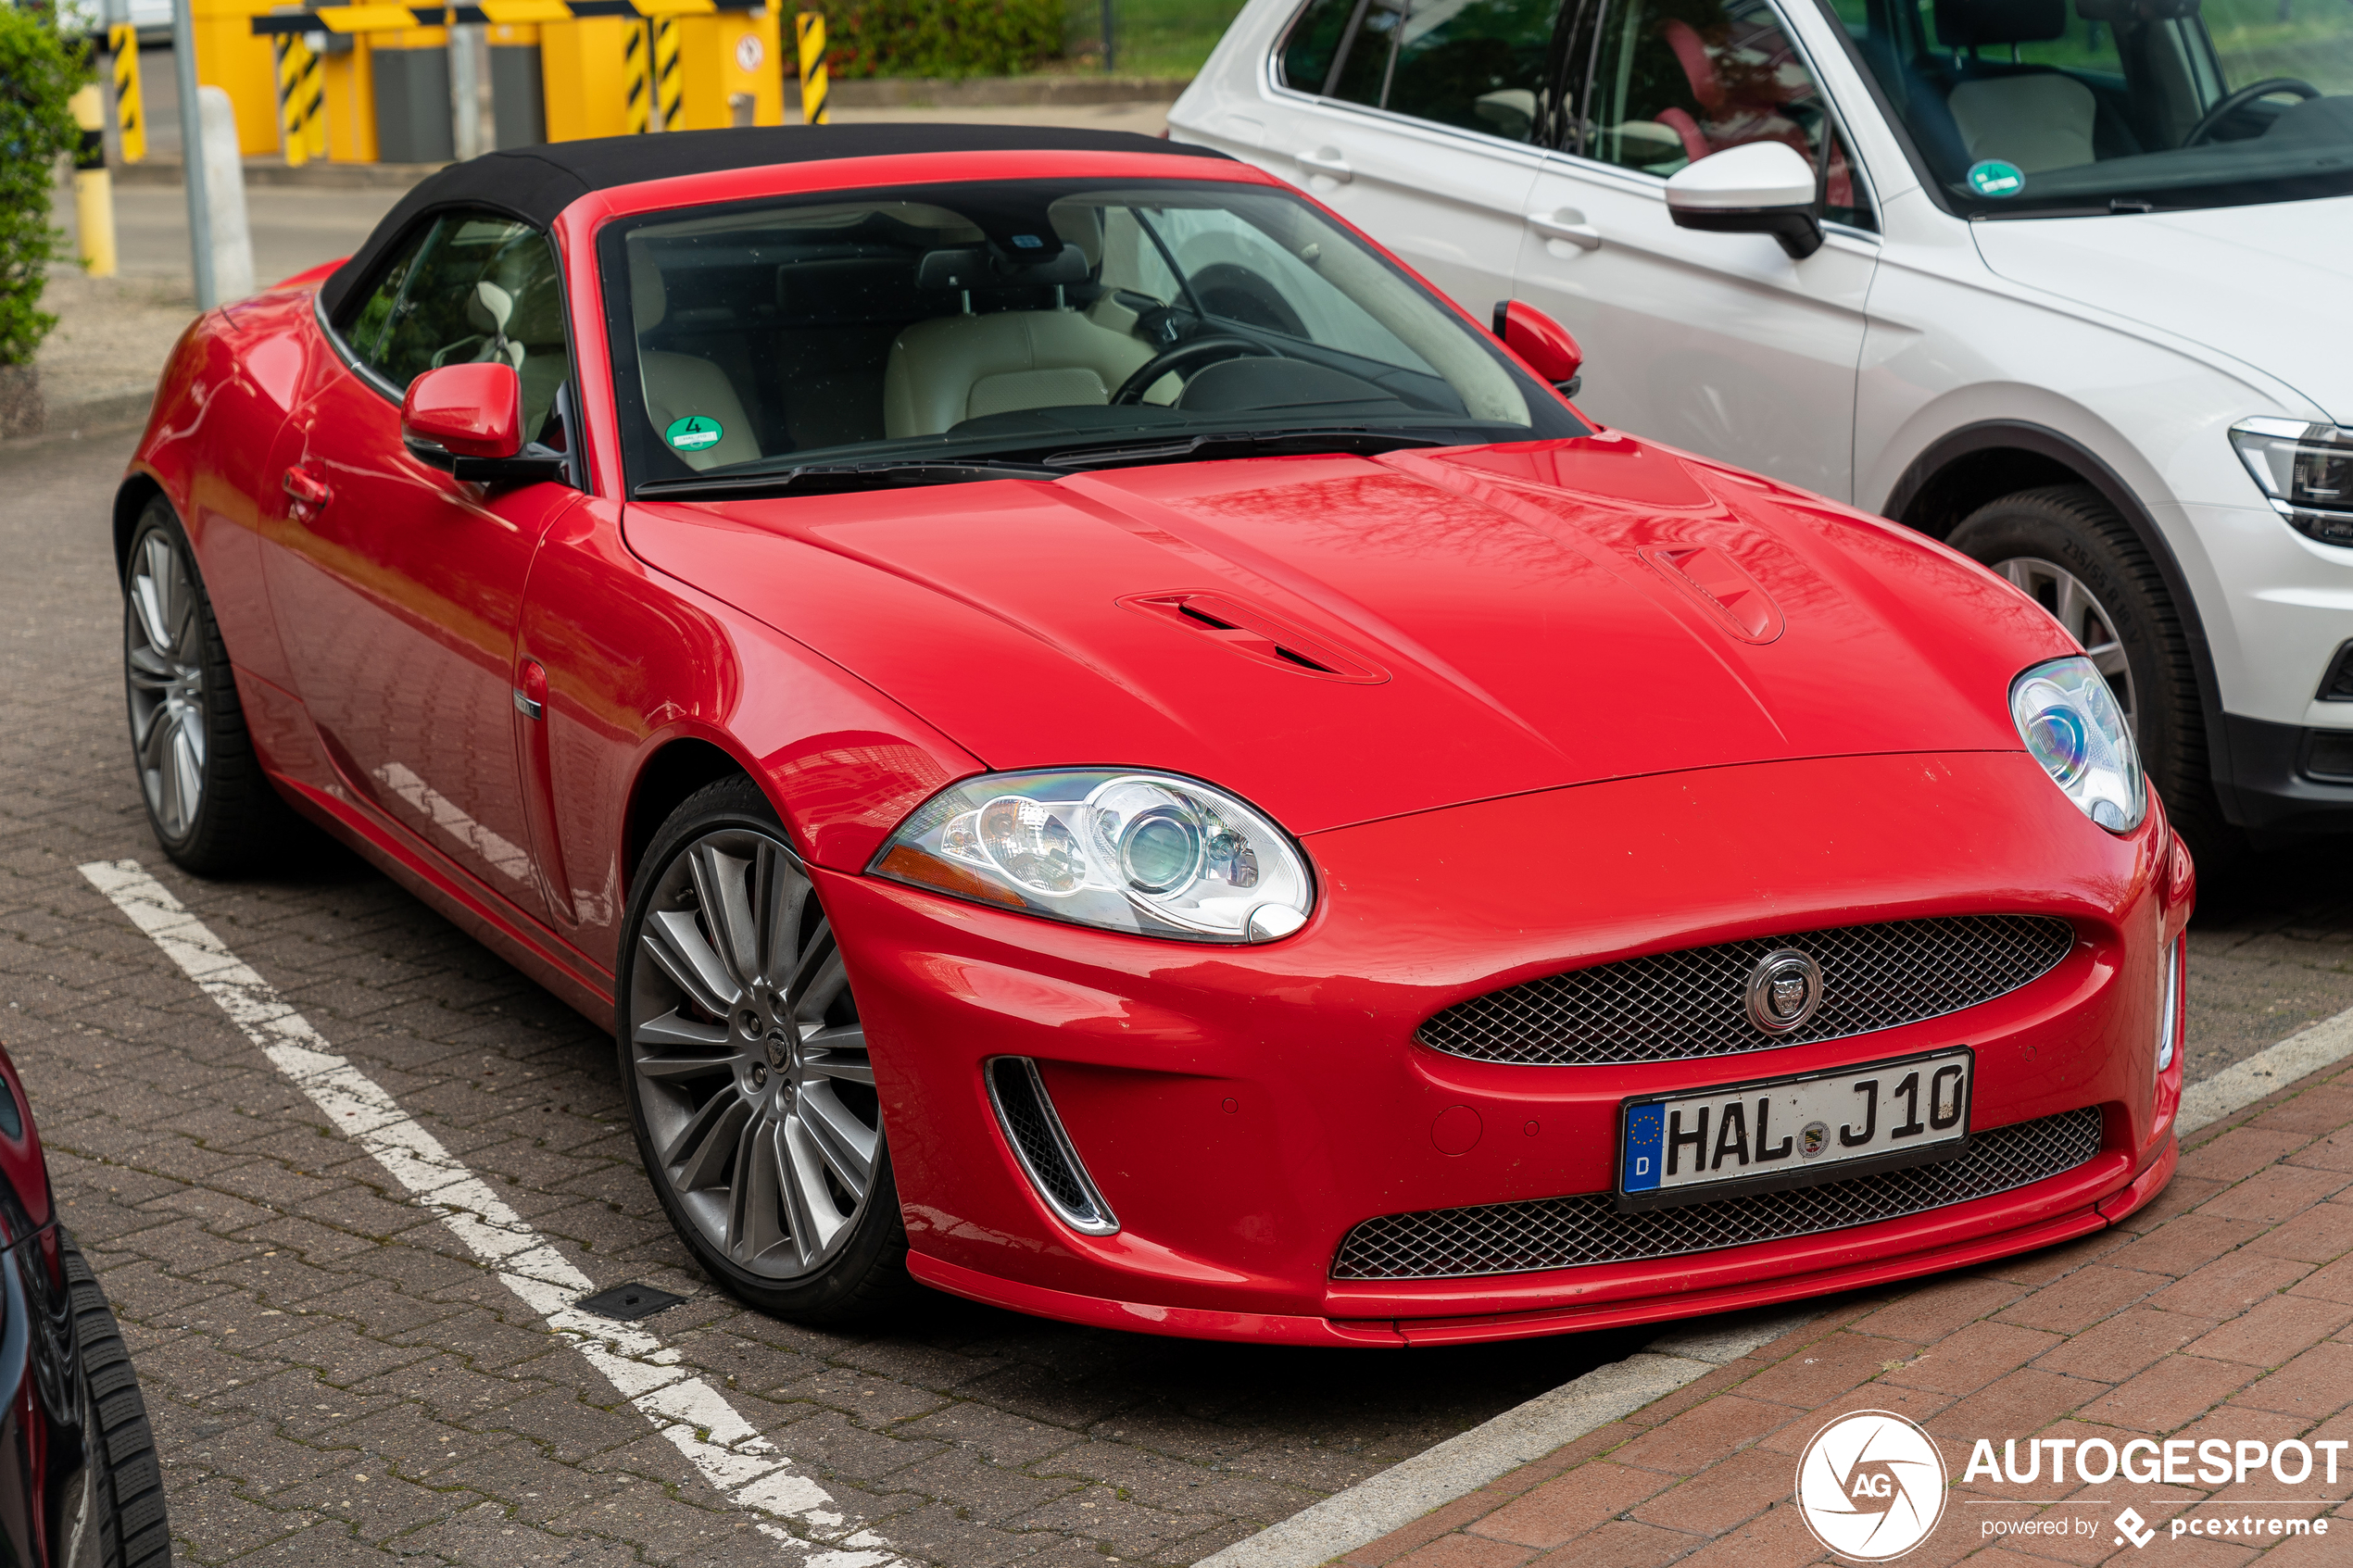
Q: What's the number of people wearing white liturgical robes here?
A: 0